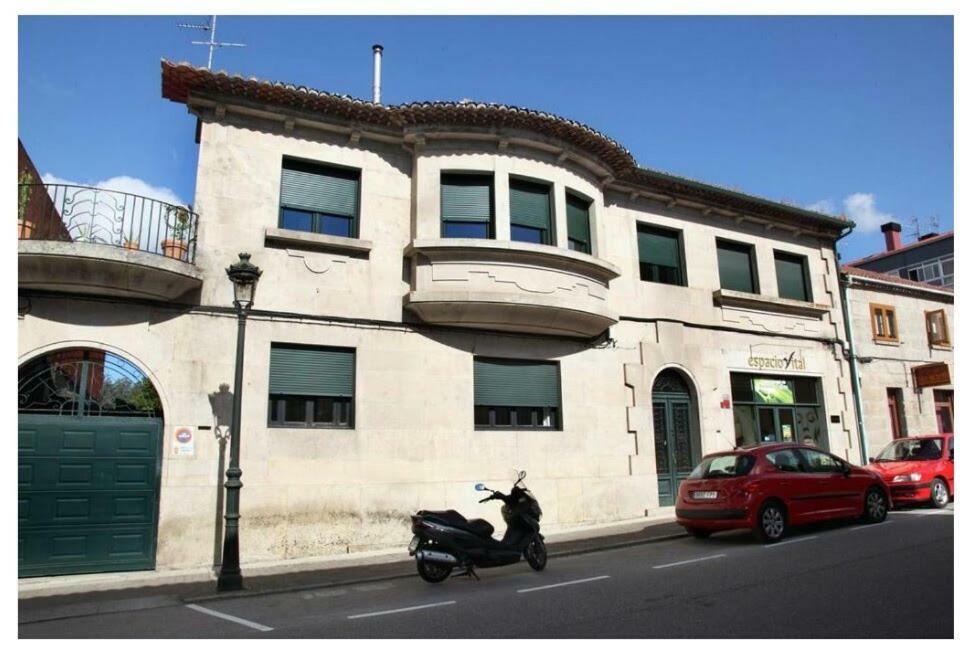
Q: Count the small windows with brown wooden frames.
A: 2